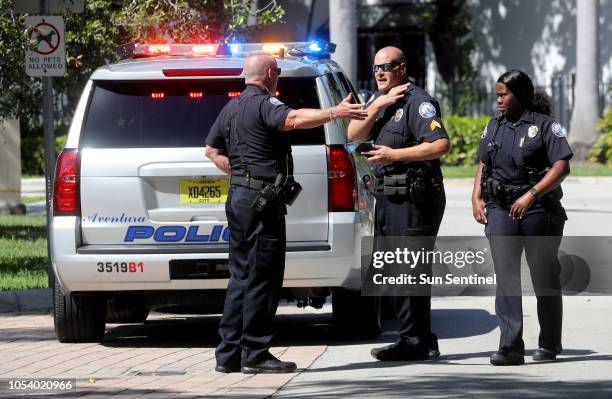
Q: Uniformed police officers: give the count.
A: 3